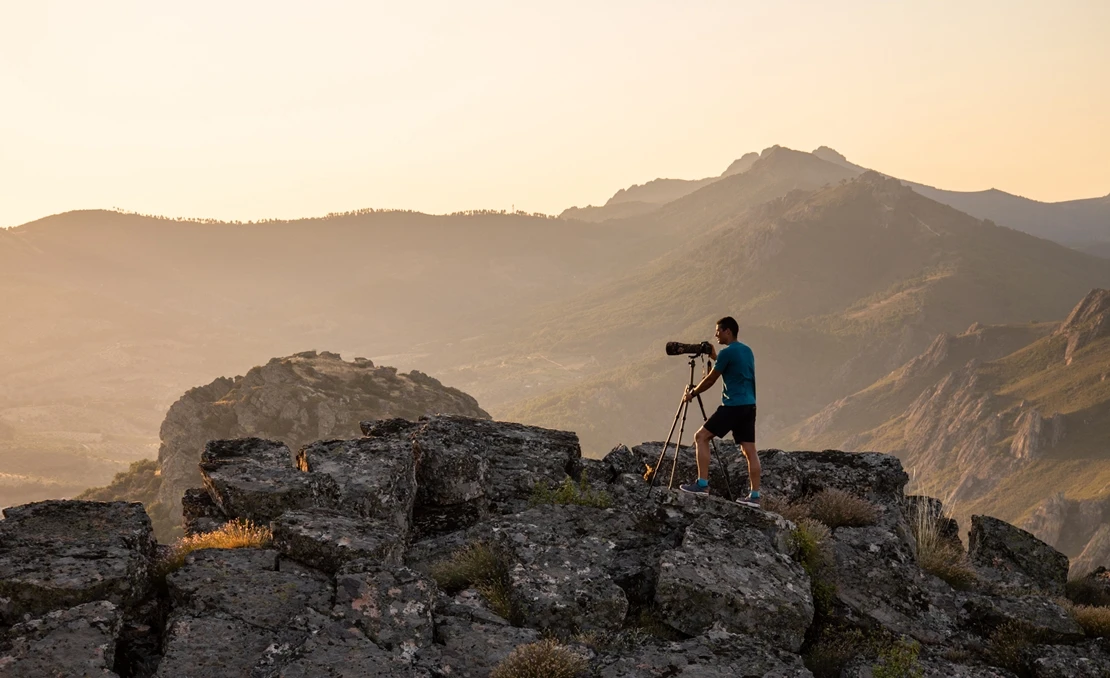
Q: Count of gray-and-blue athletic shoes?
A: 2